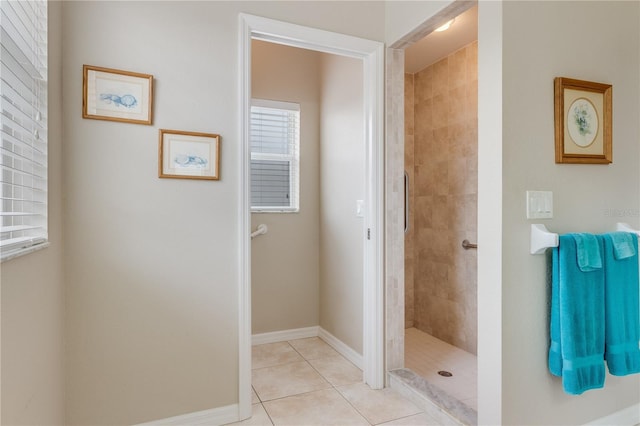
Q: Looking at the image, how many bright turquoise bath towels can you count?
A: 2